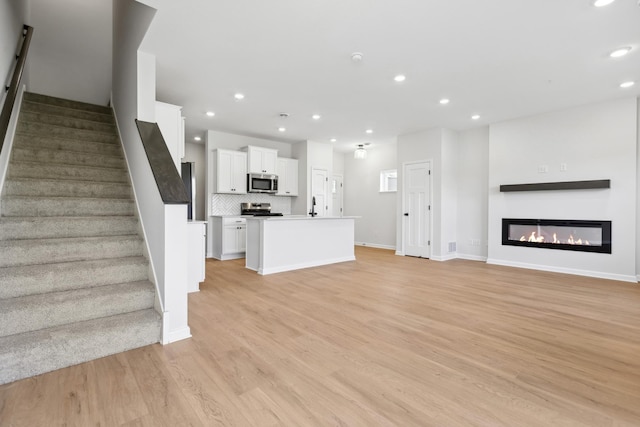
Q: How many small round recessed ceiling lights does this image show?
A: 13